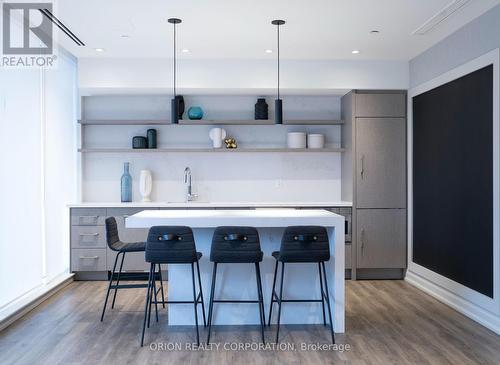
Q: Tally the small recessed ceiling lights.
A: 4